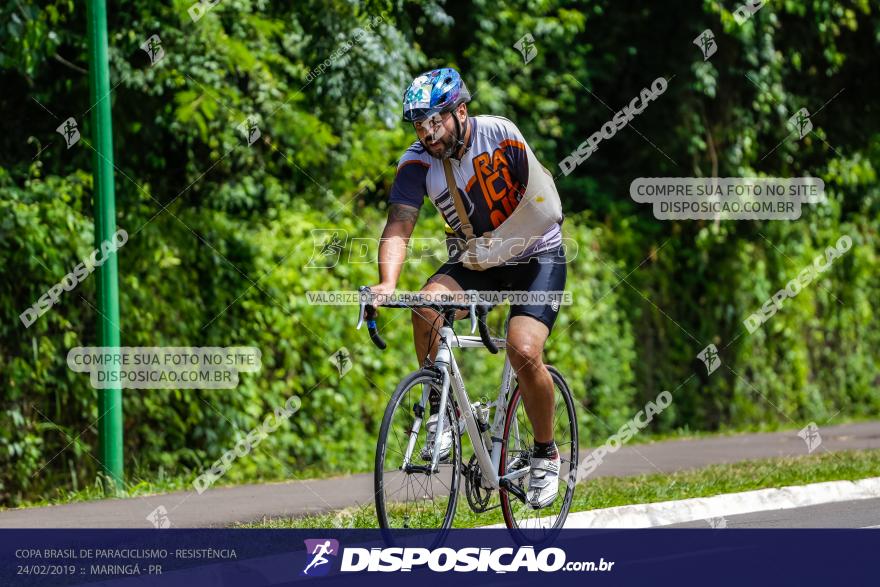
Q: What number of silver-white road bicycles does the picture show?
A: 1